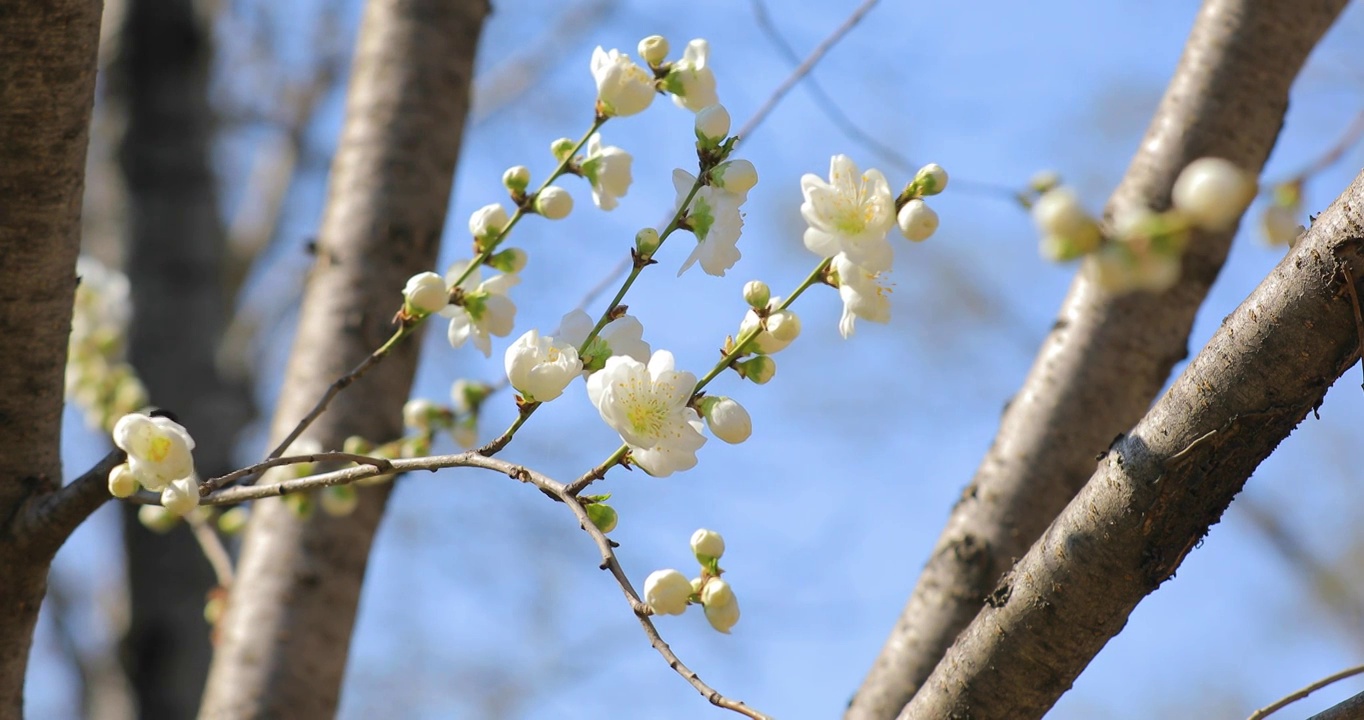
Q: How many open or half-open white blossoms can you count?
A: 11